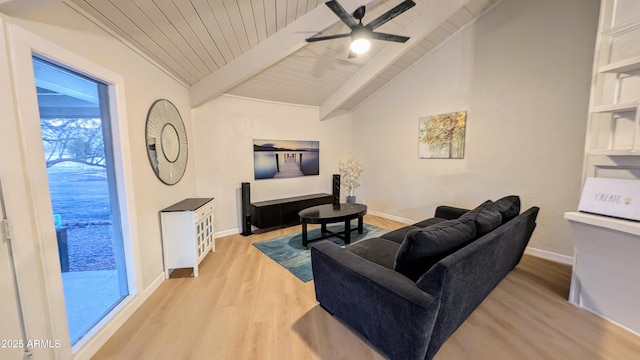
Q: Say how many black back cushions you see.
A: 3